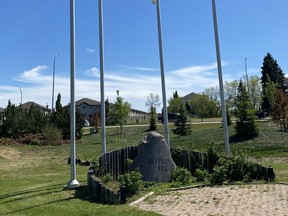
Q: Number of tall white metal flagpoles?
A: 4